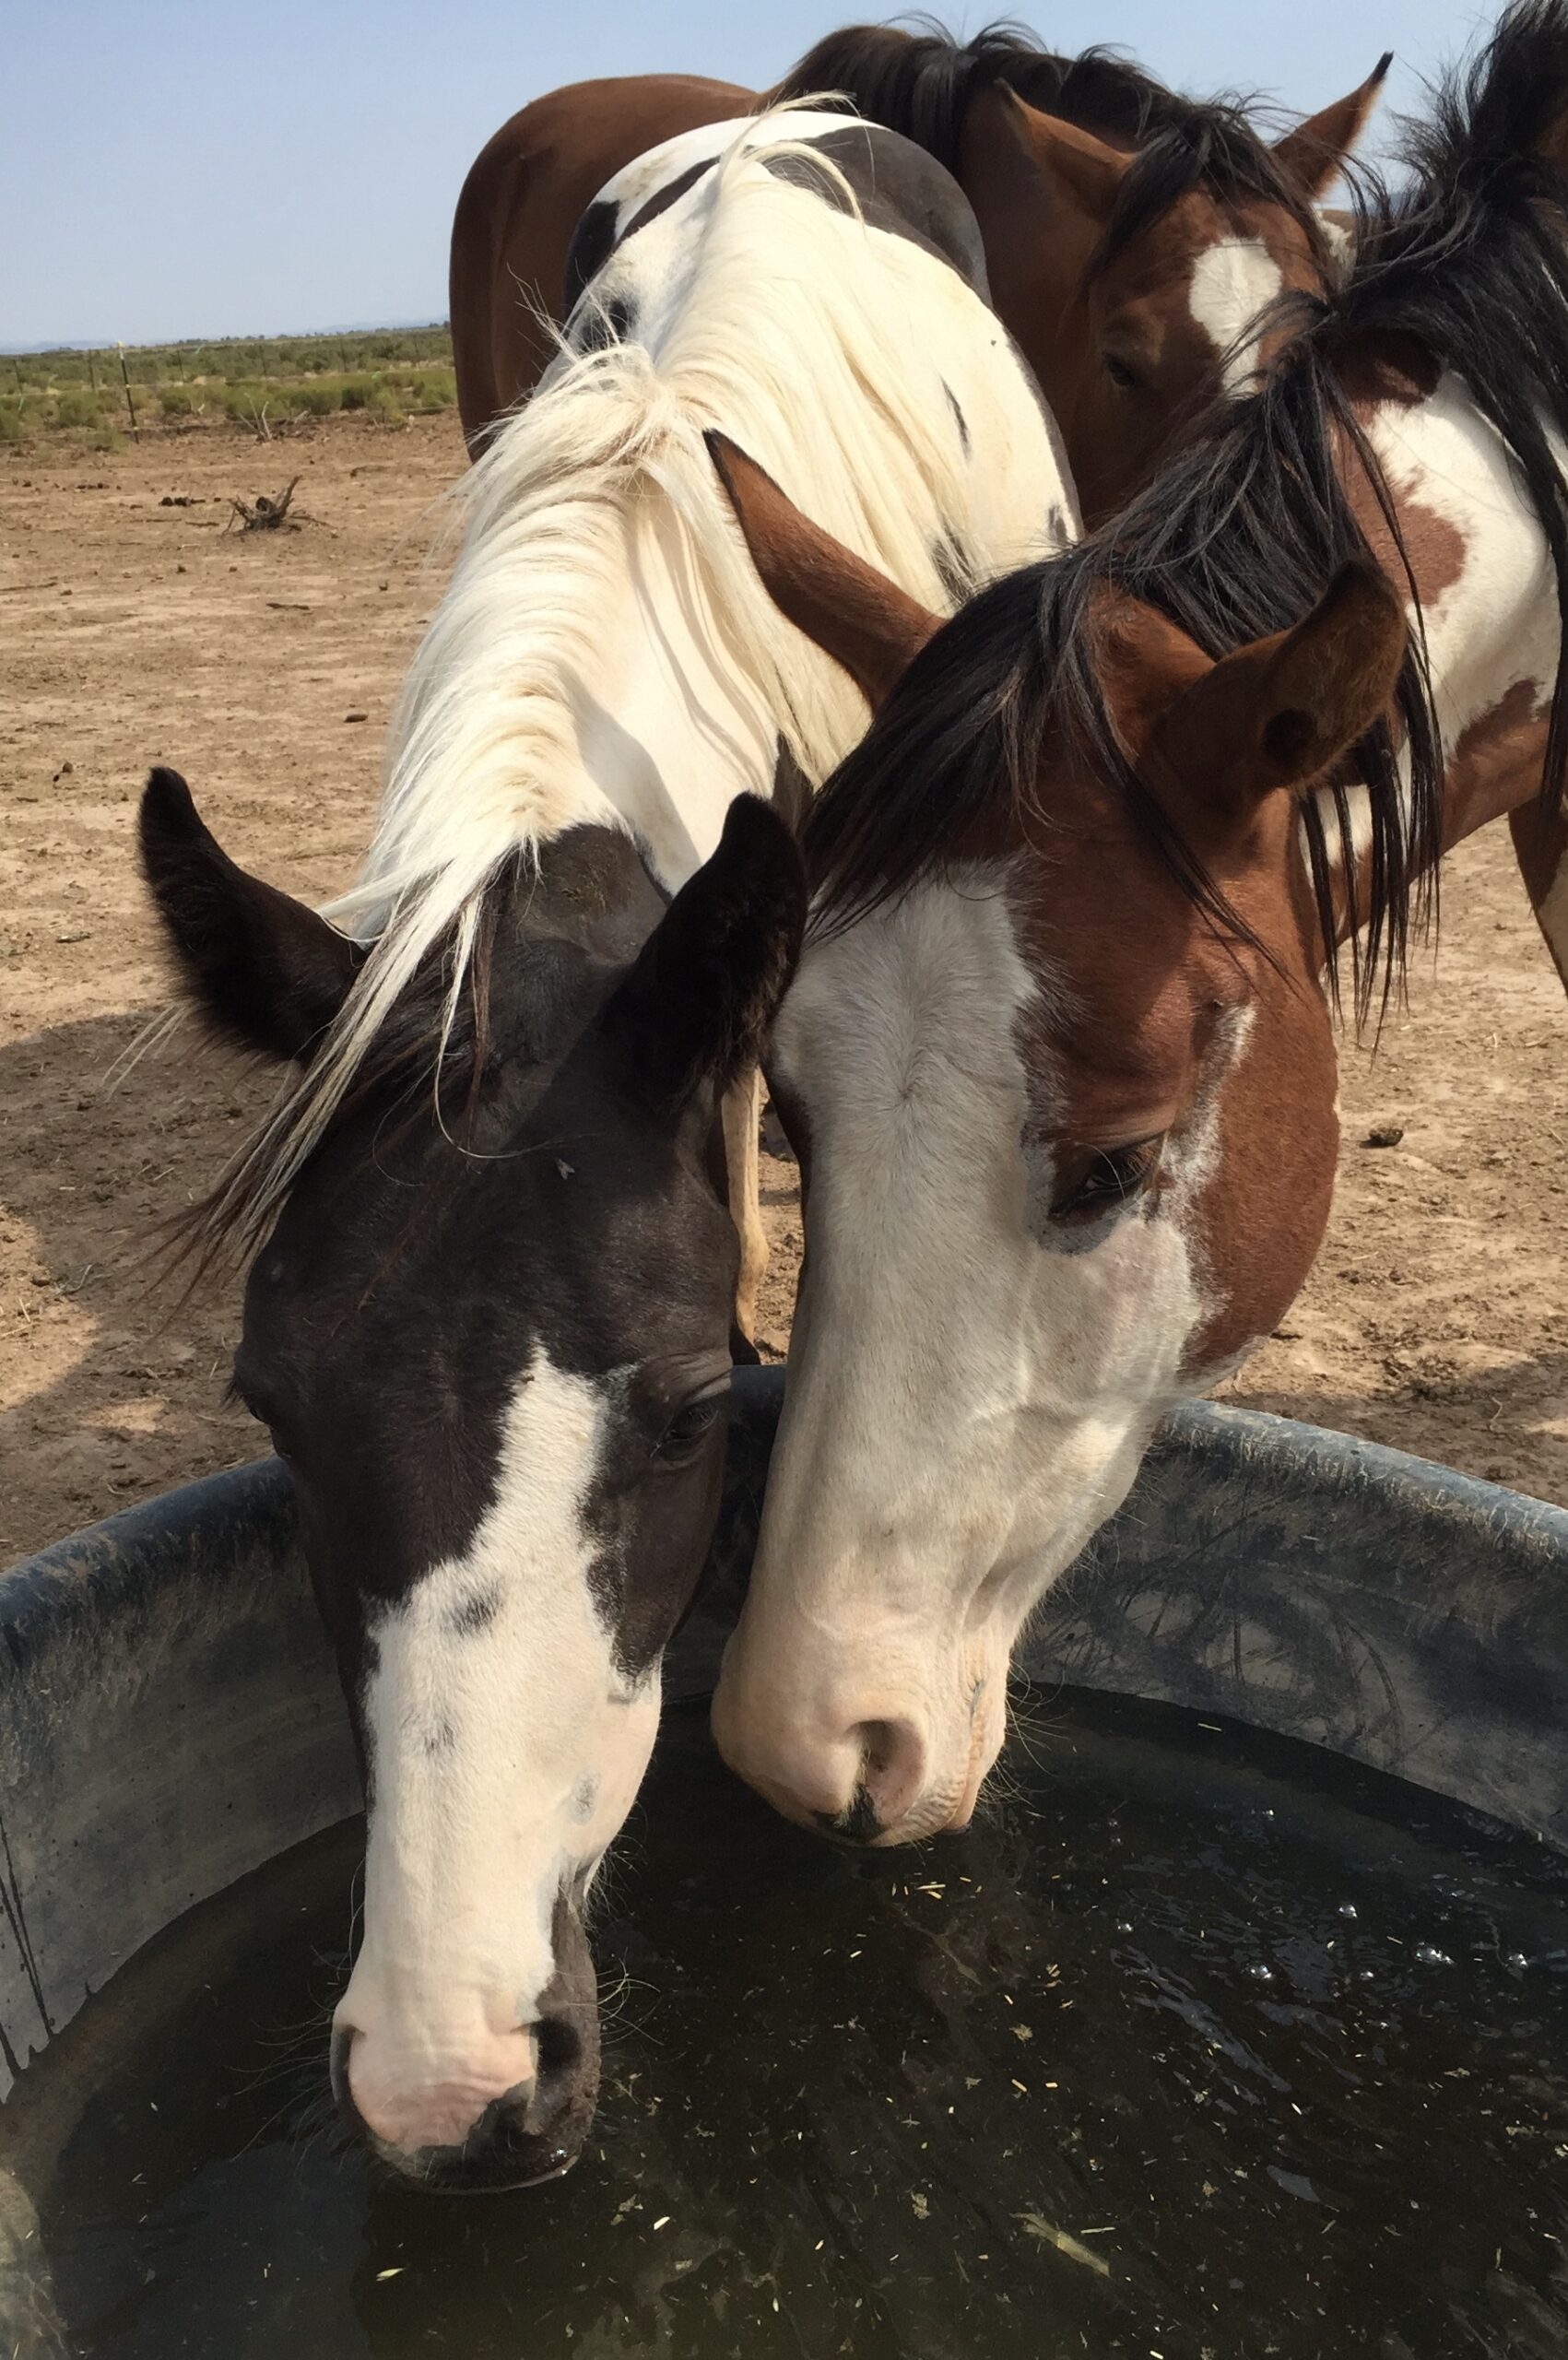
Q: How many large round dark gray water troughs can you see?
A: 1